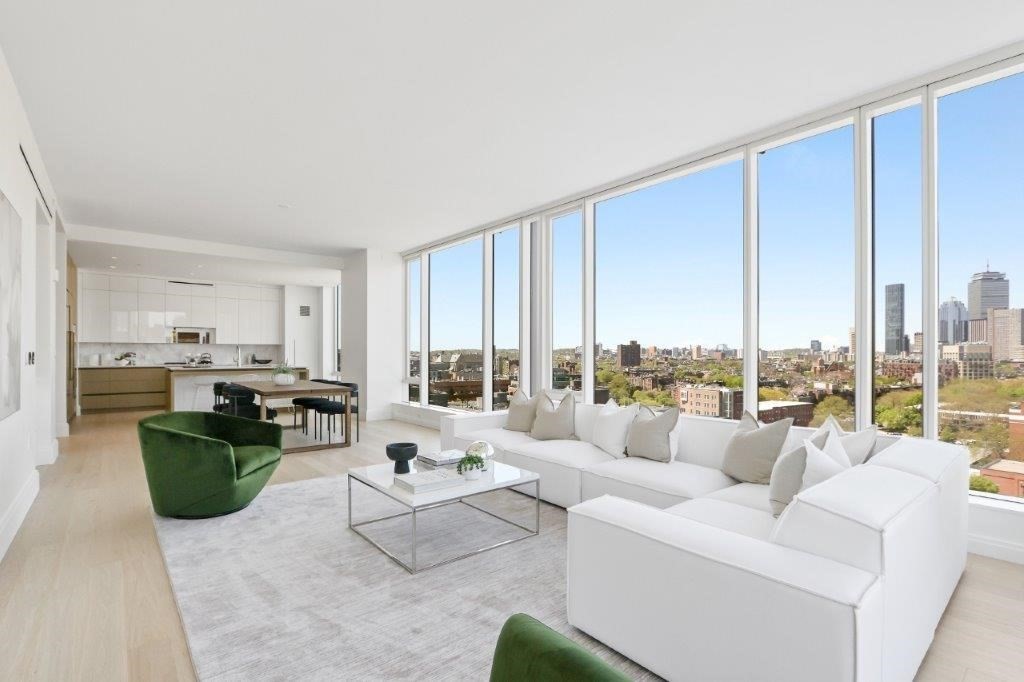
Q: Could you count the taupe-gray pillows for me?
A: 5